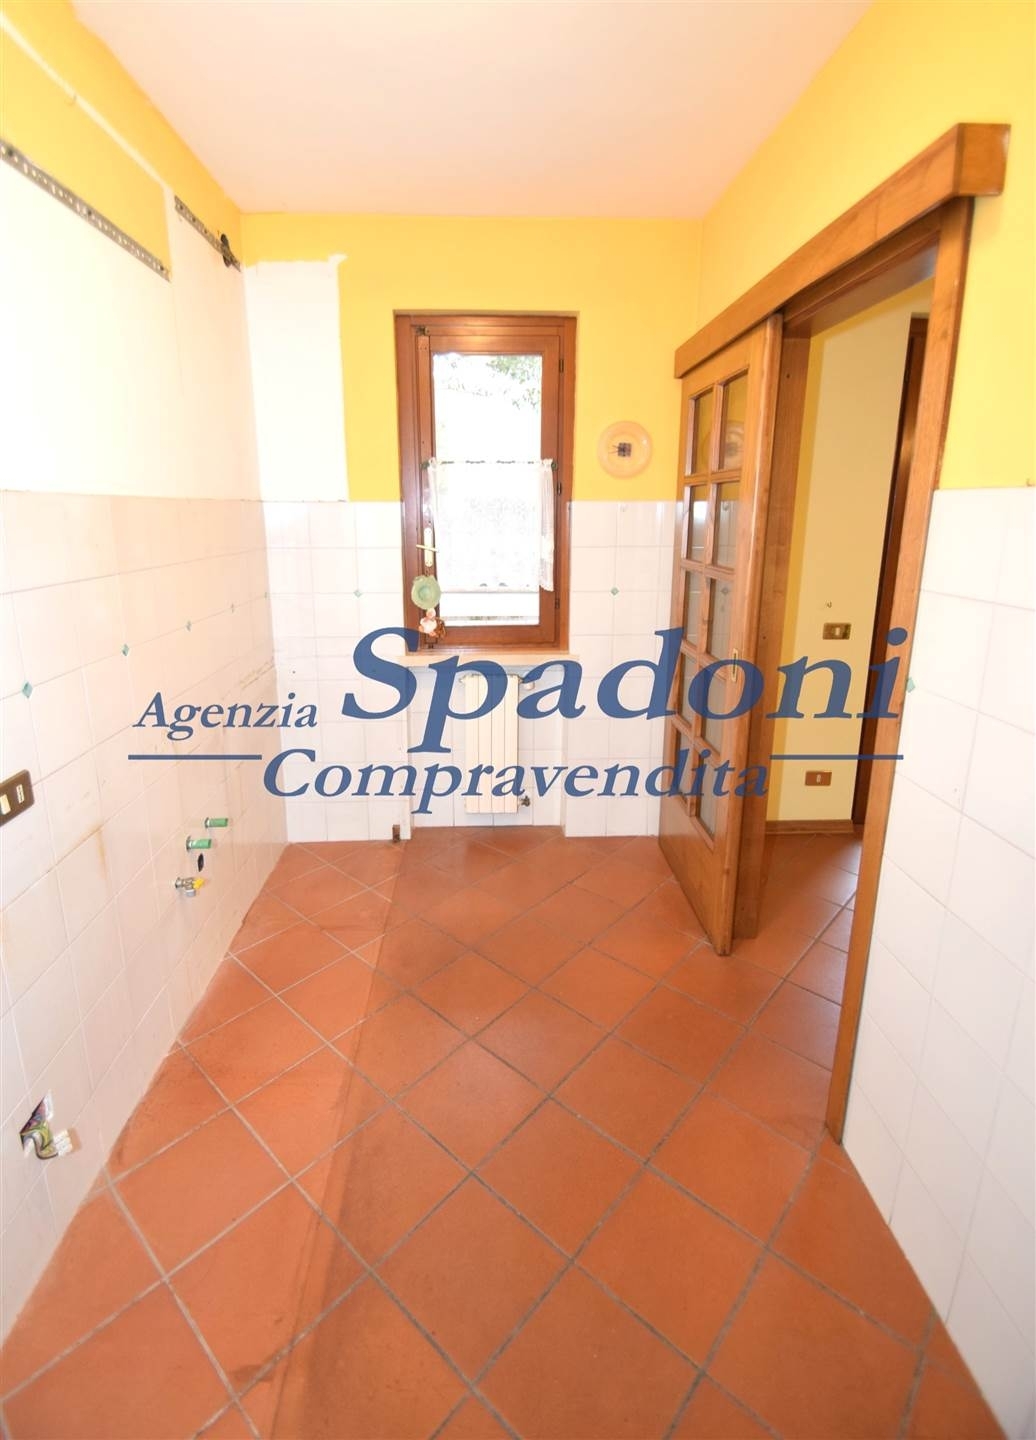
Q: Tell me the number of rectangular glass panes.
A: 11